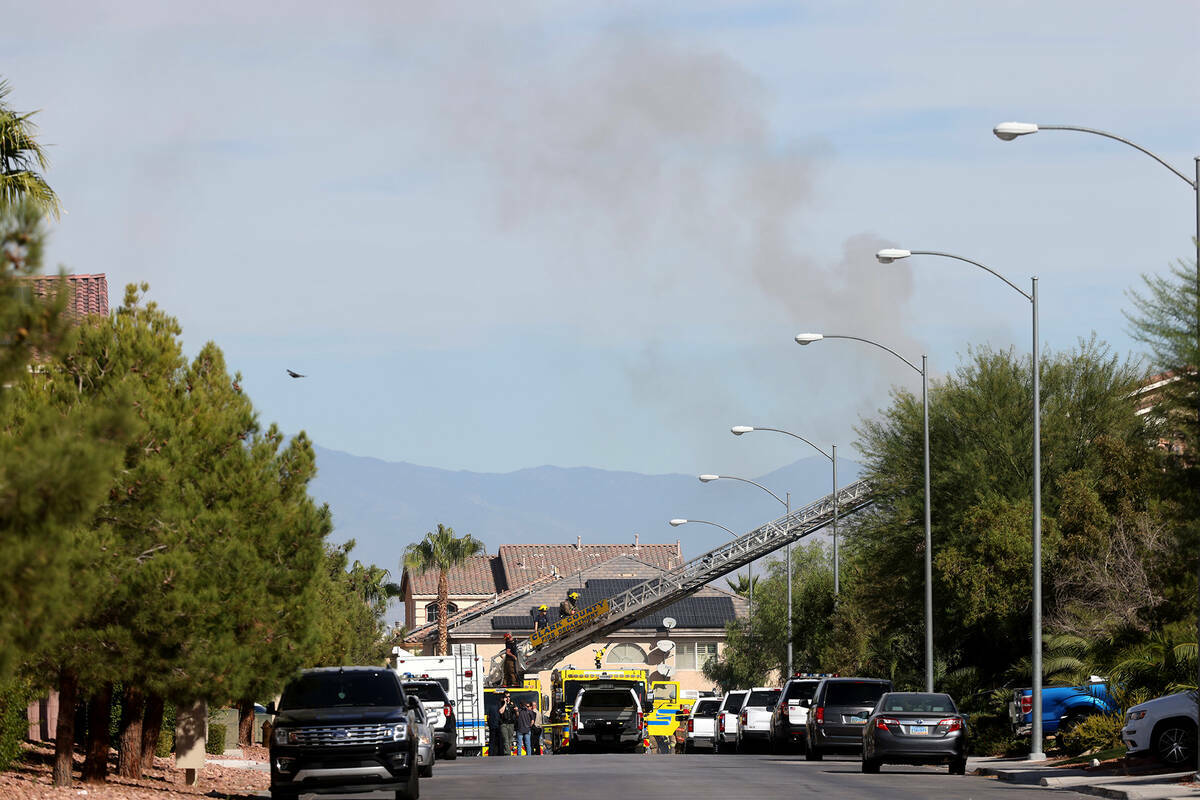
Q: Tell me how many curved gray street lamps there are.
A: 6